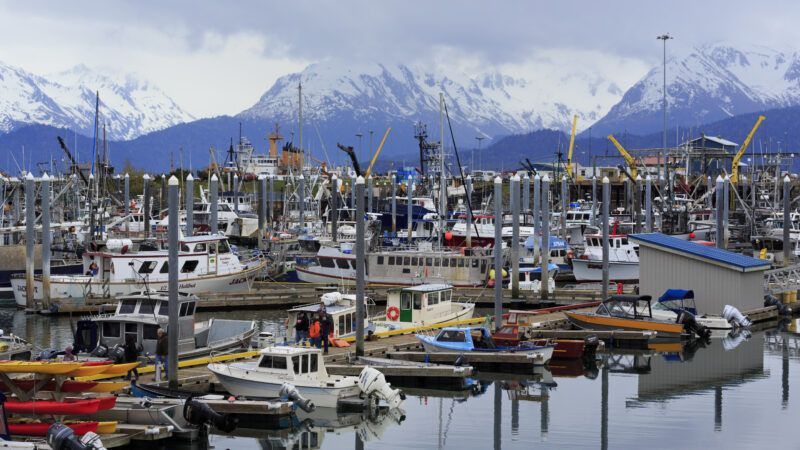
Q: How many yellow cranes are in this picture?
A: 4